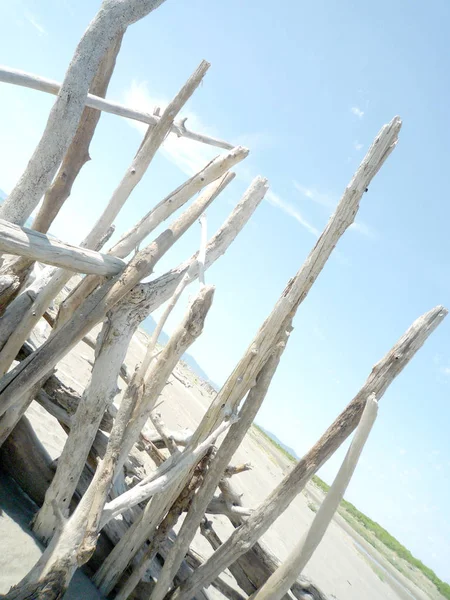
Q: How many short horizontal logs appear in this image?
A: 2